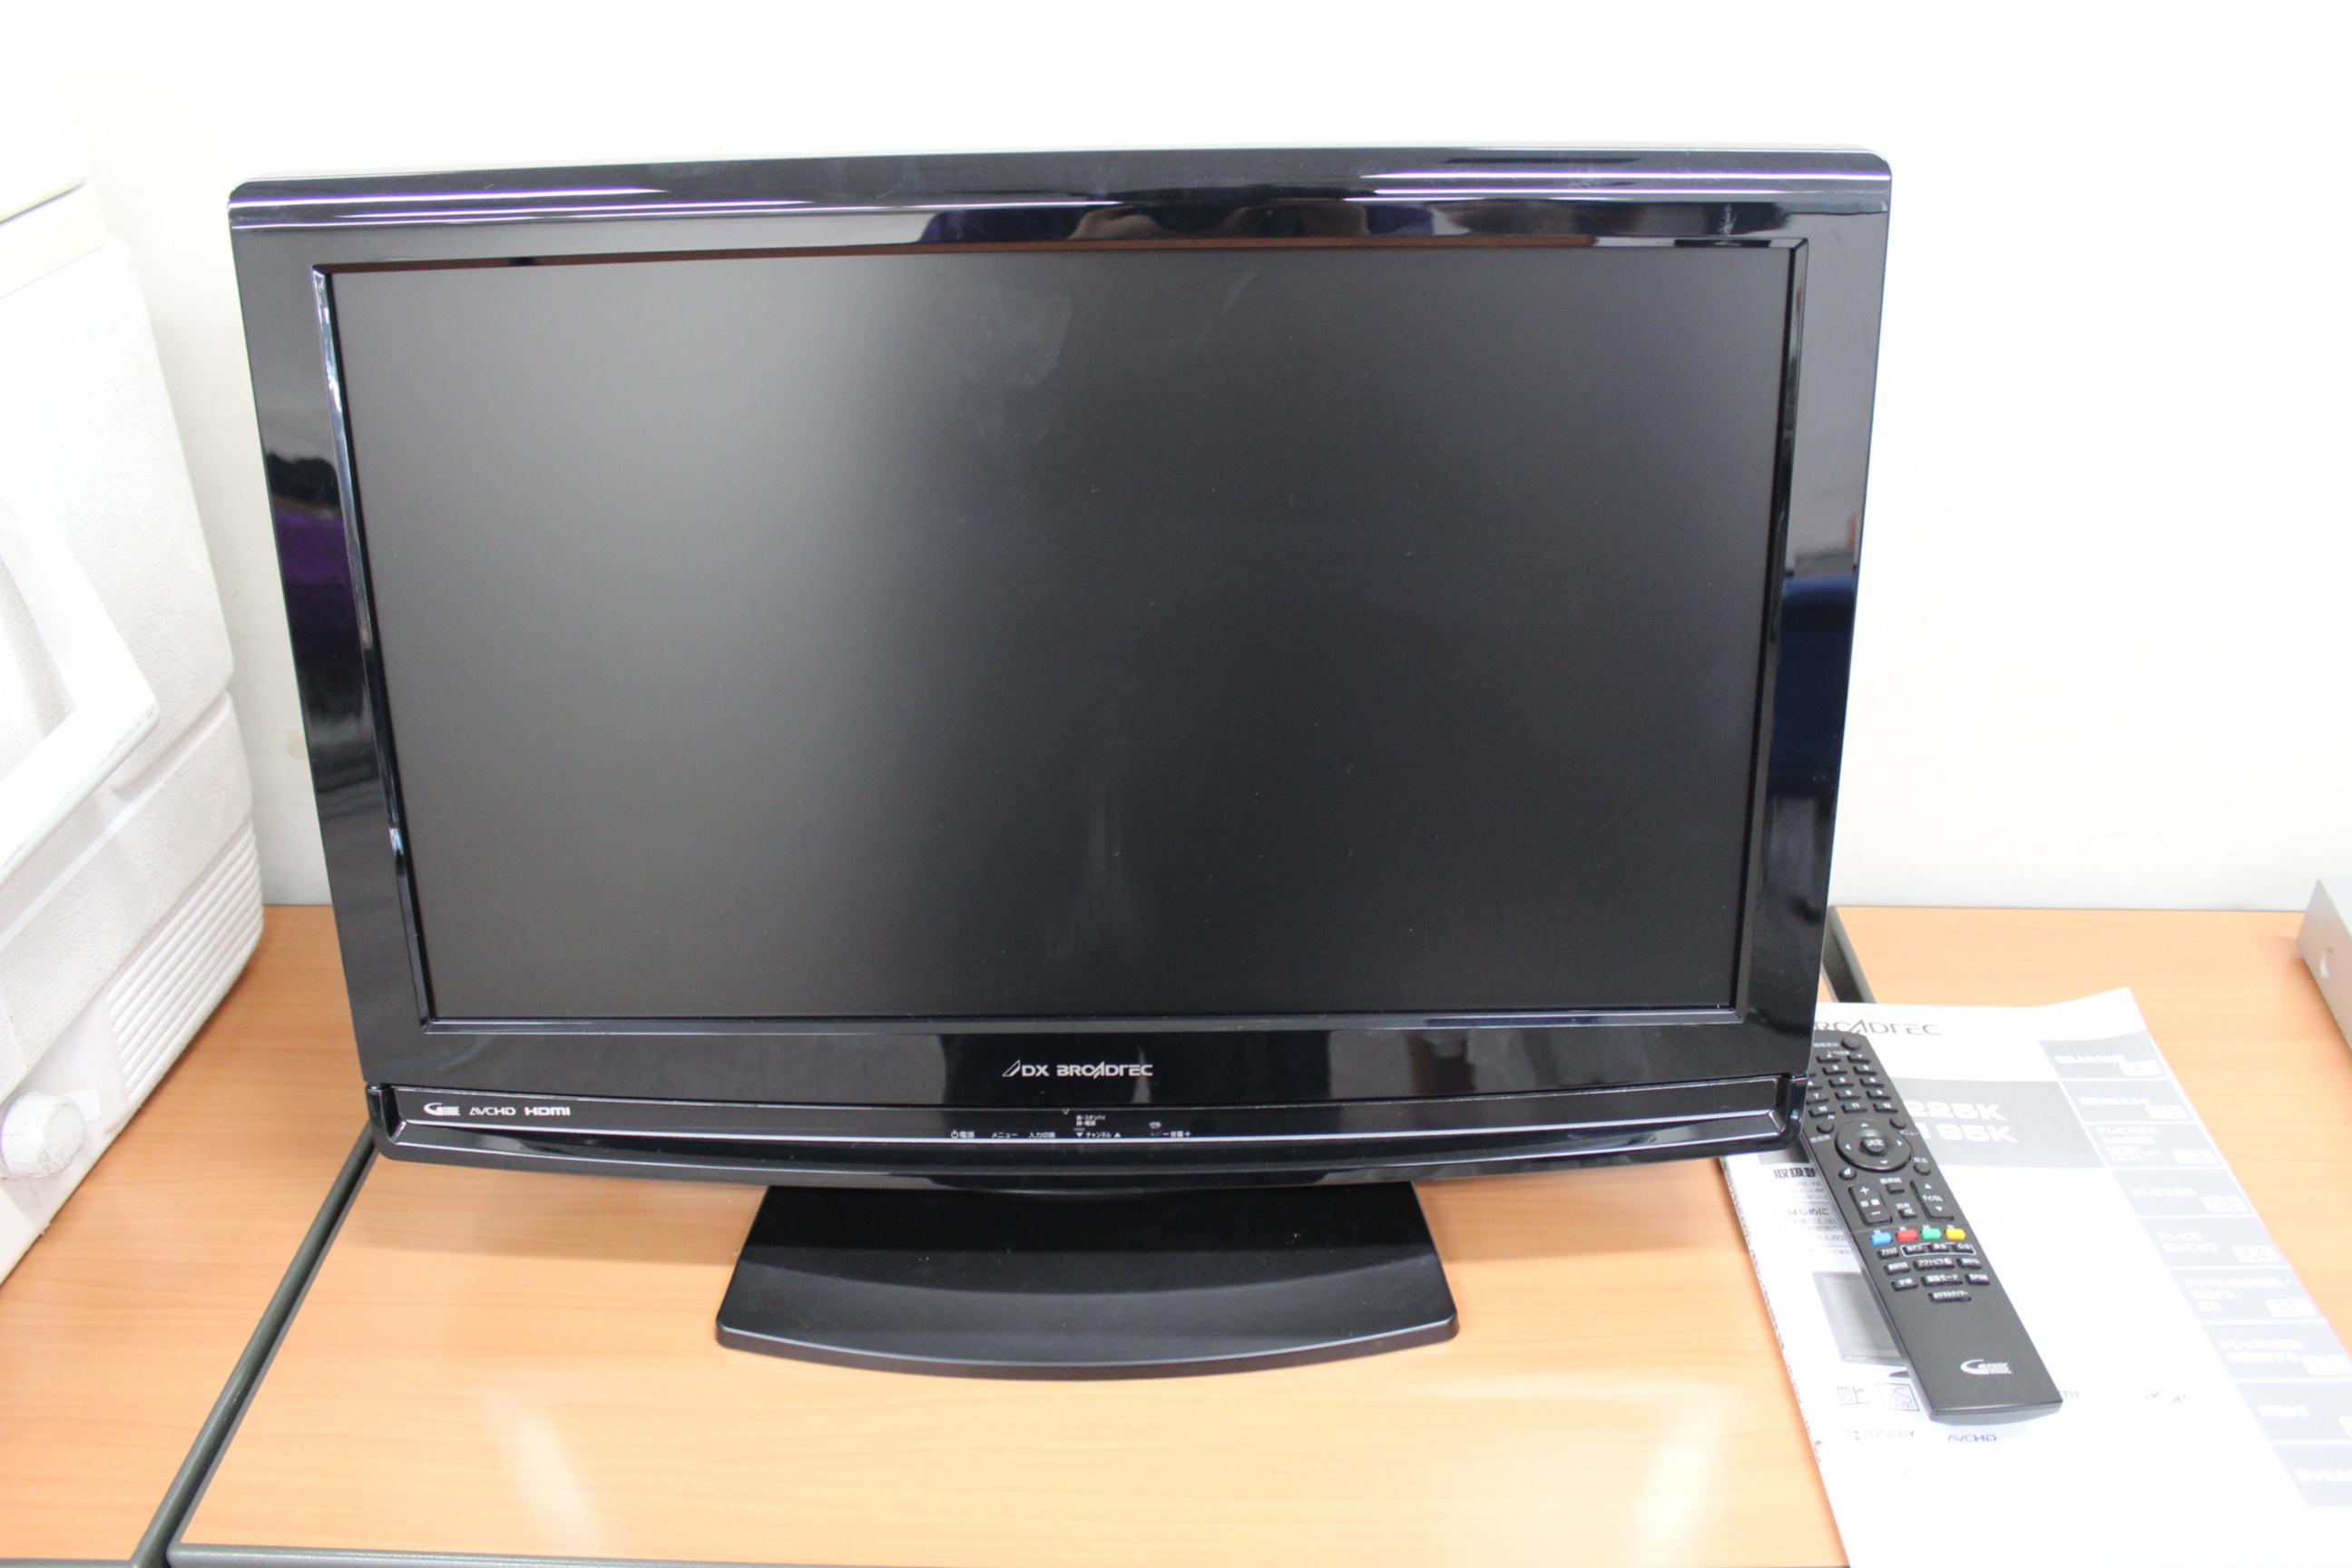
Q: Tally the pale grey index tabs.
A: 9